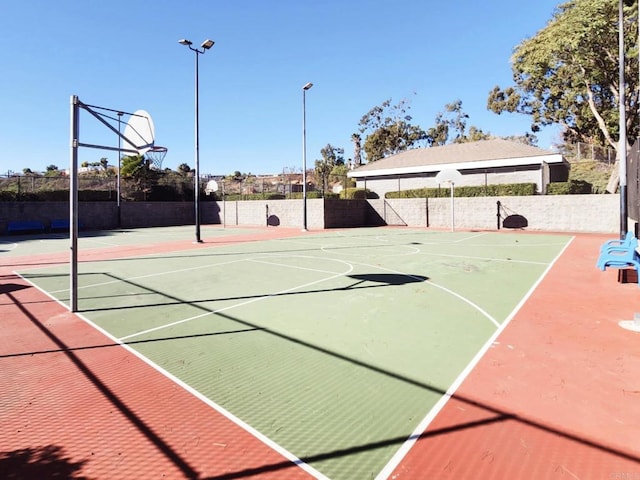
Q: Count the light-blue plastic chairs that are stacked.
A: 2